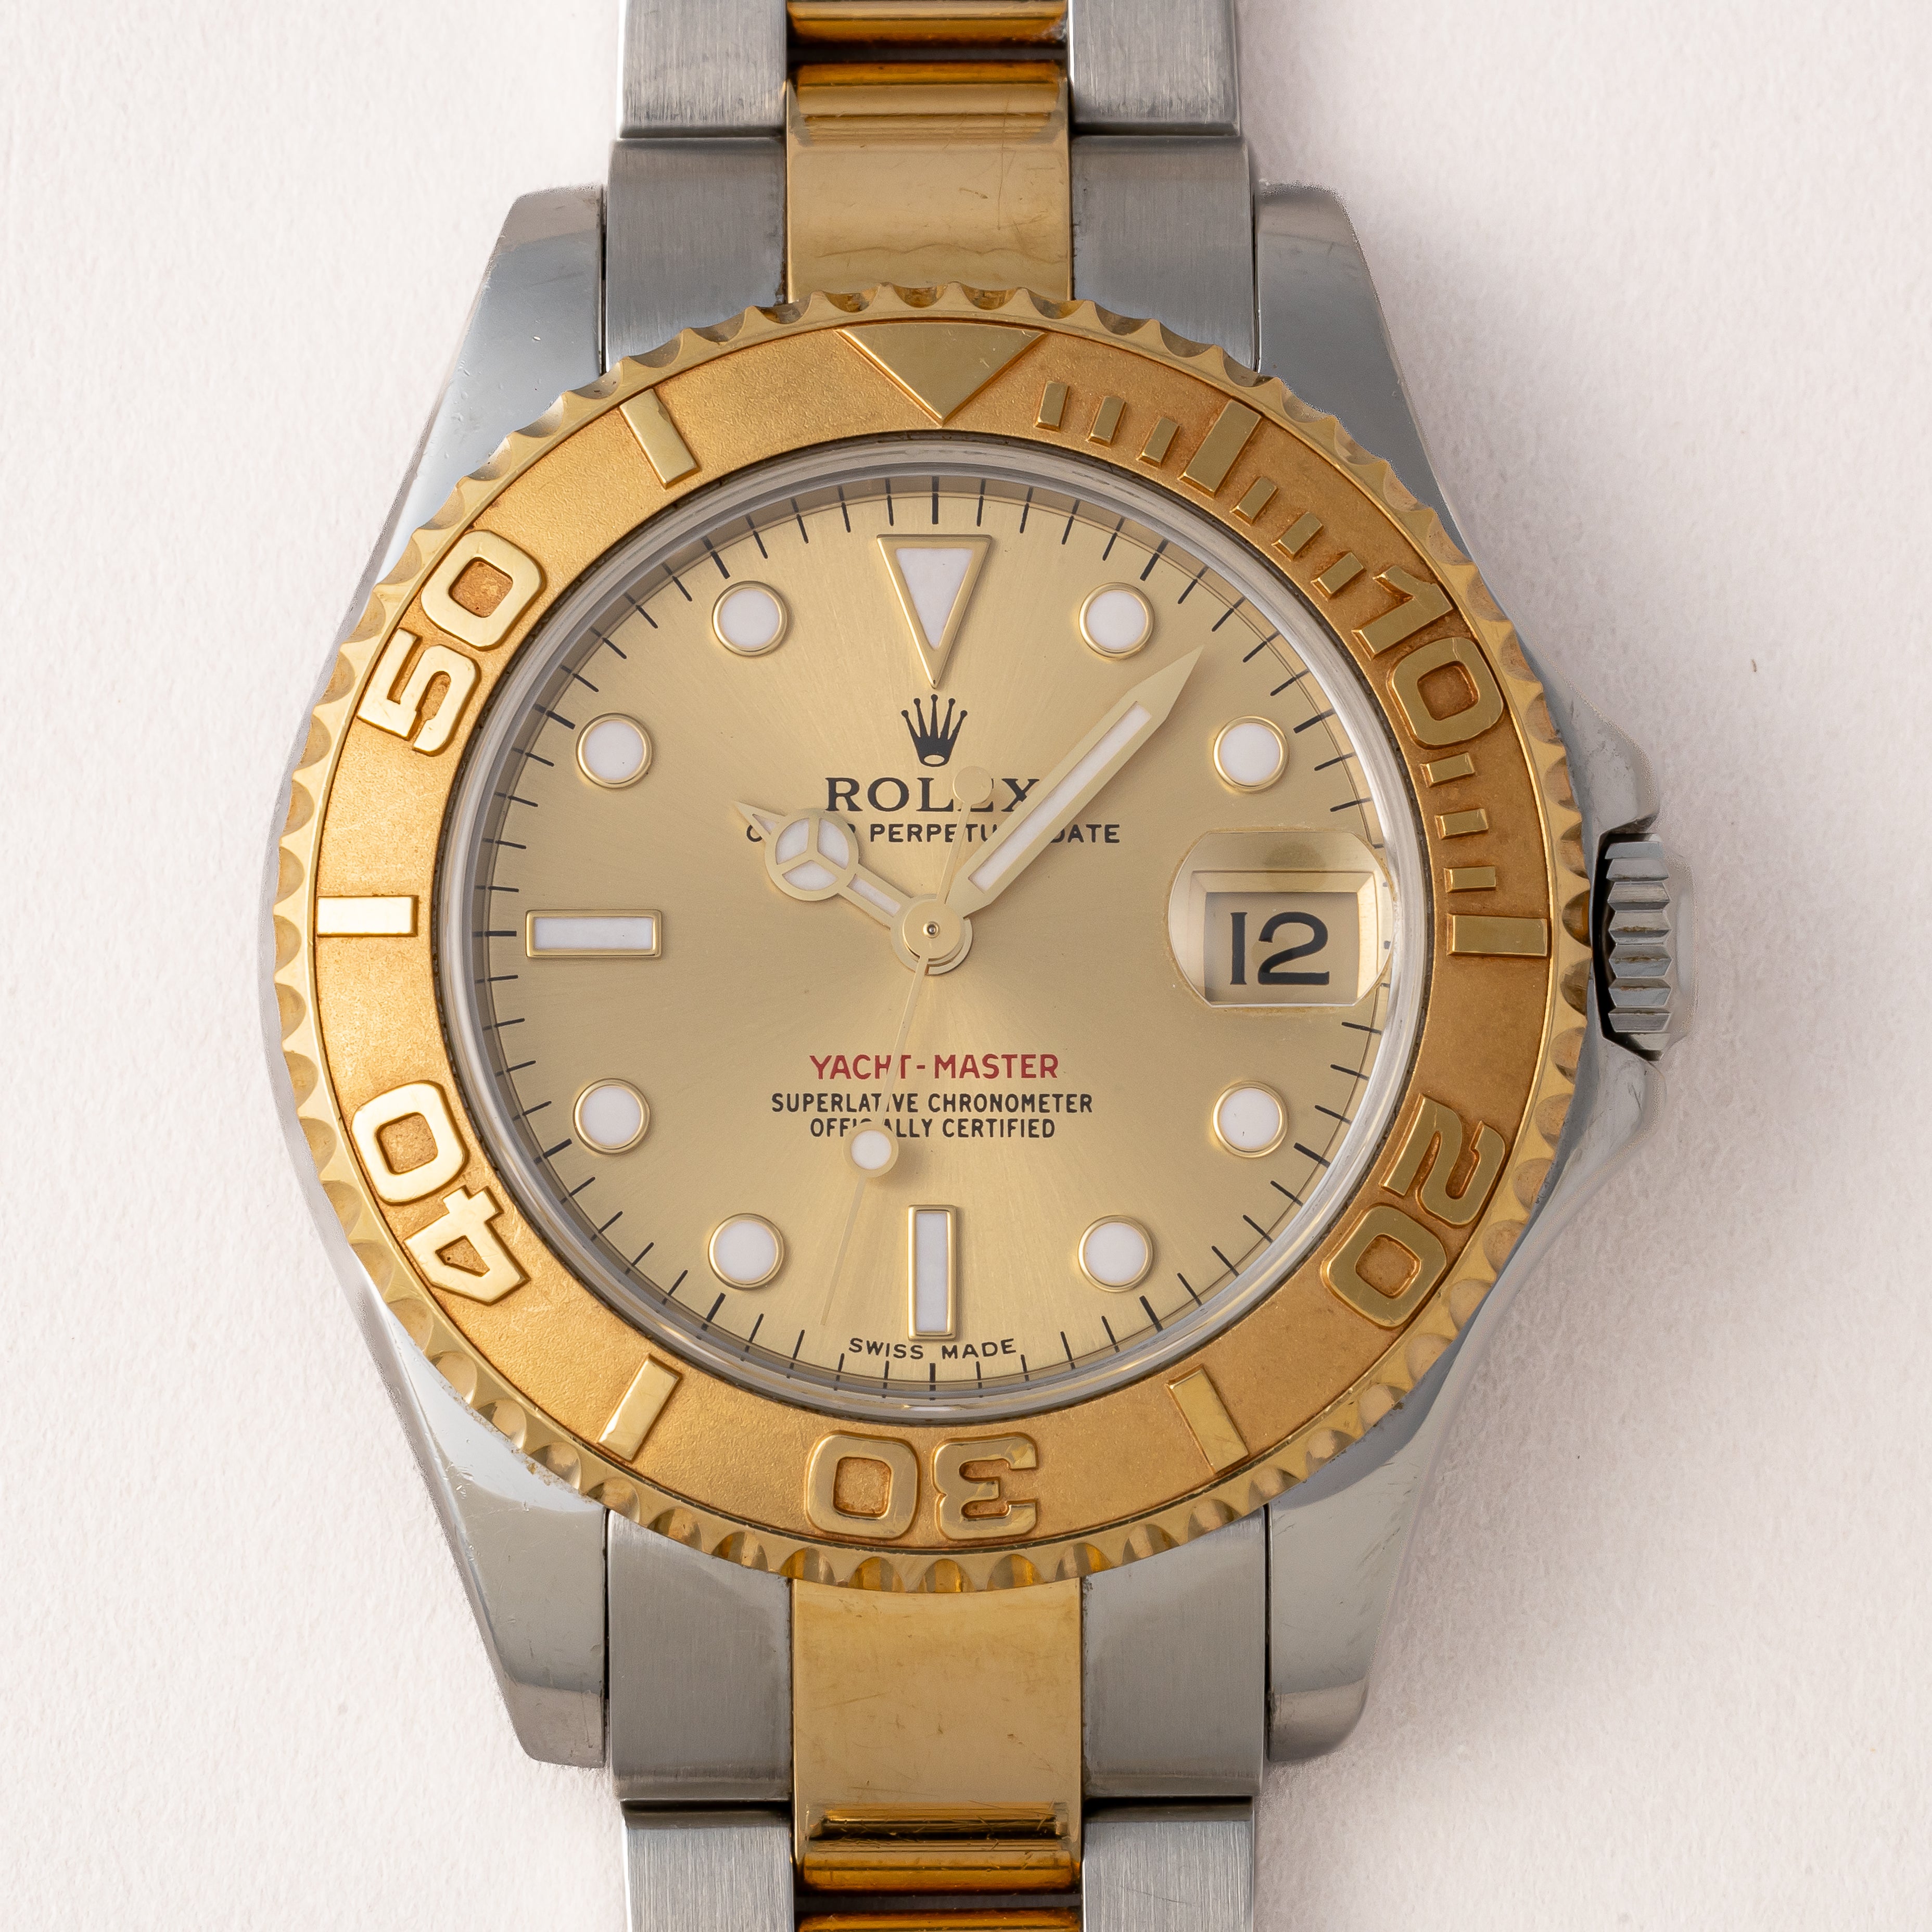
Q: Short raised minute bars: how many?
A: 9